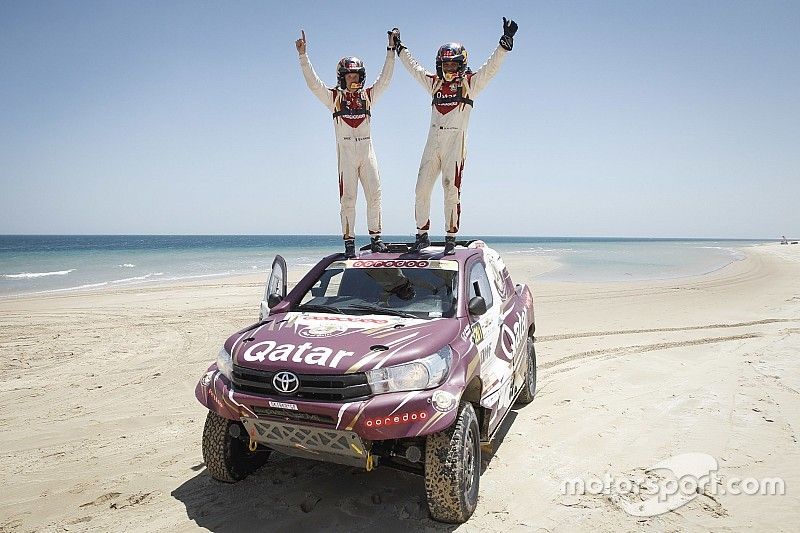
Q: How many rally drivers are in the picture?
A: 2